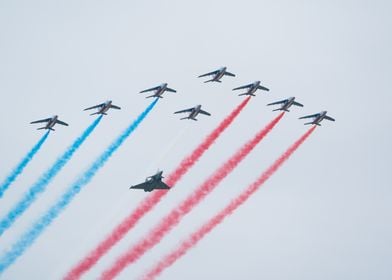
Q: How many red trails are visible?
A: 3